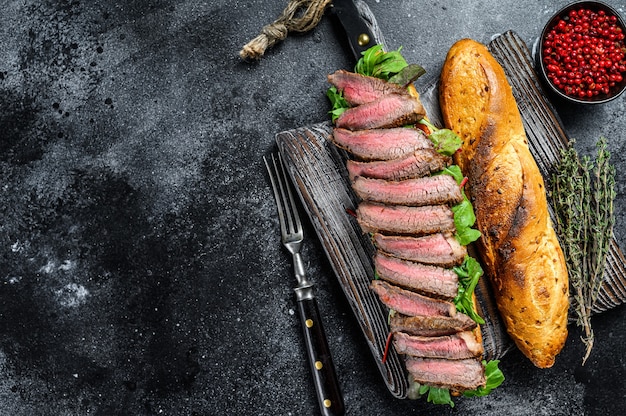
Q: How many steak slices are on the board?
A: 12